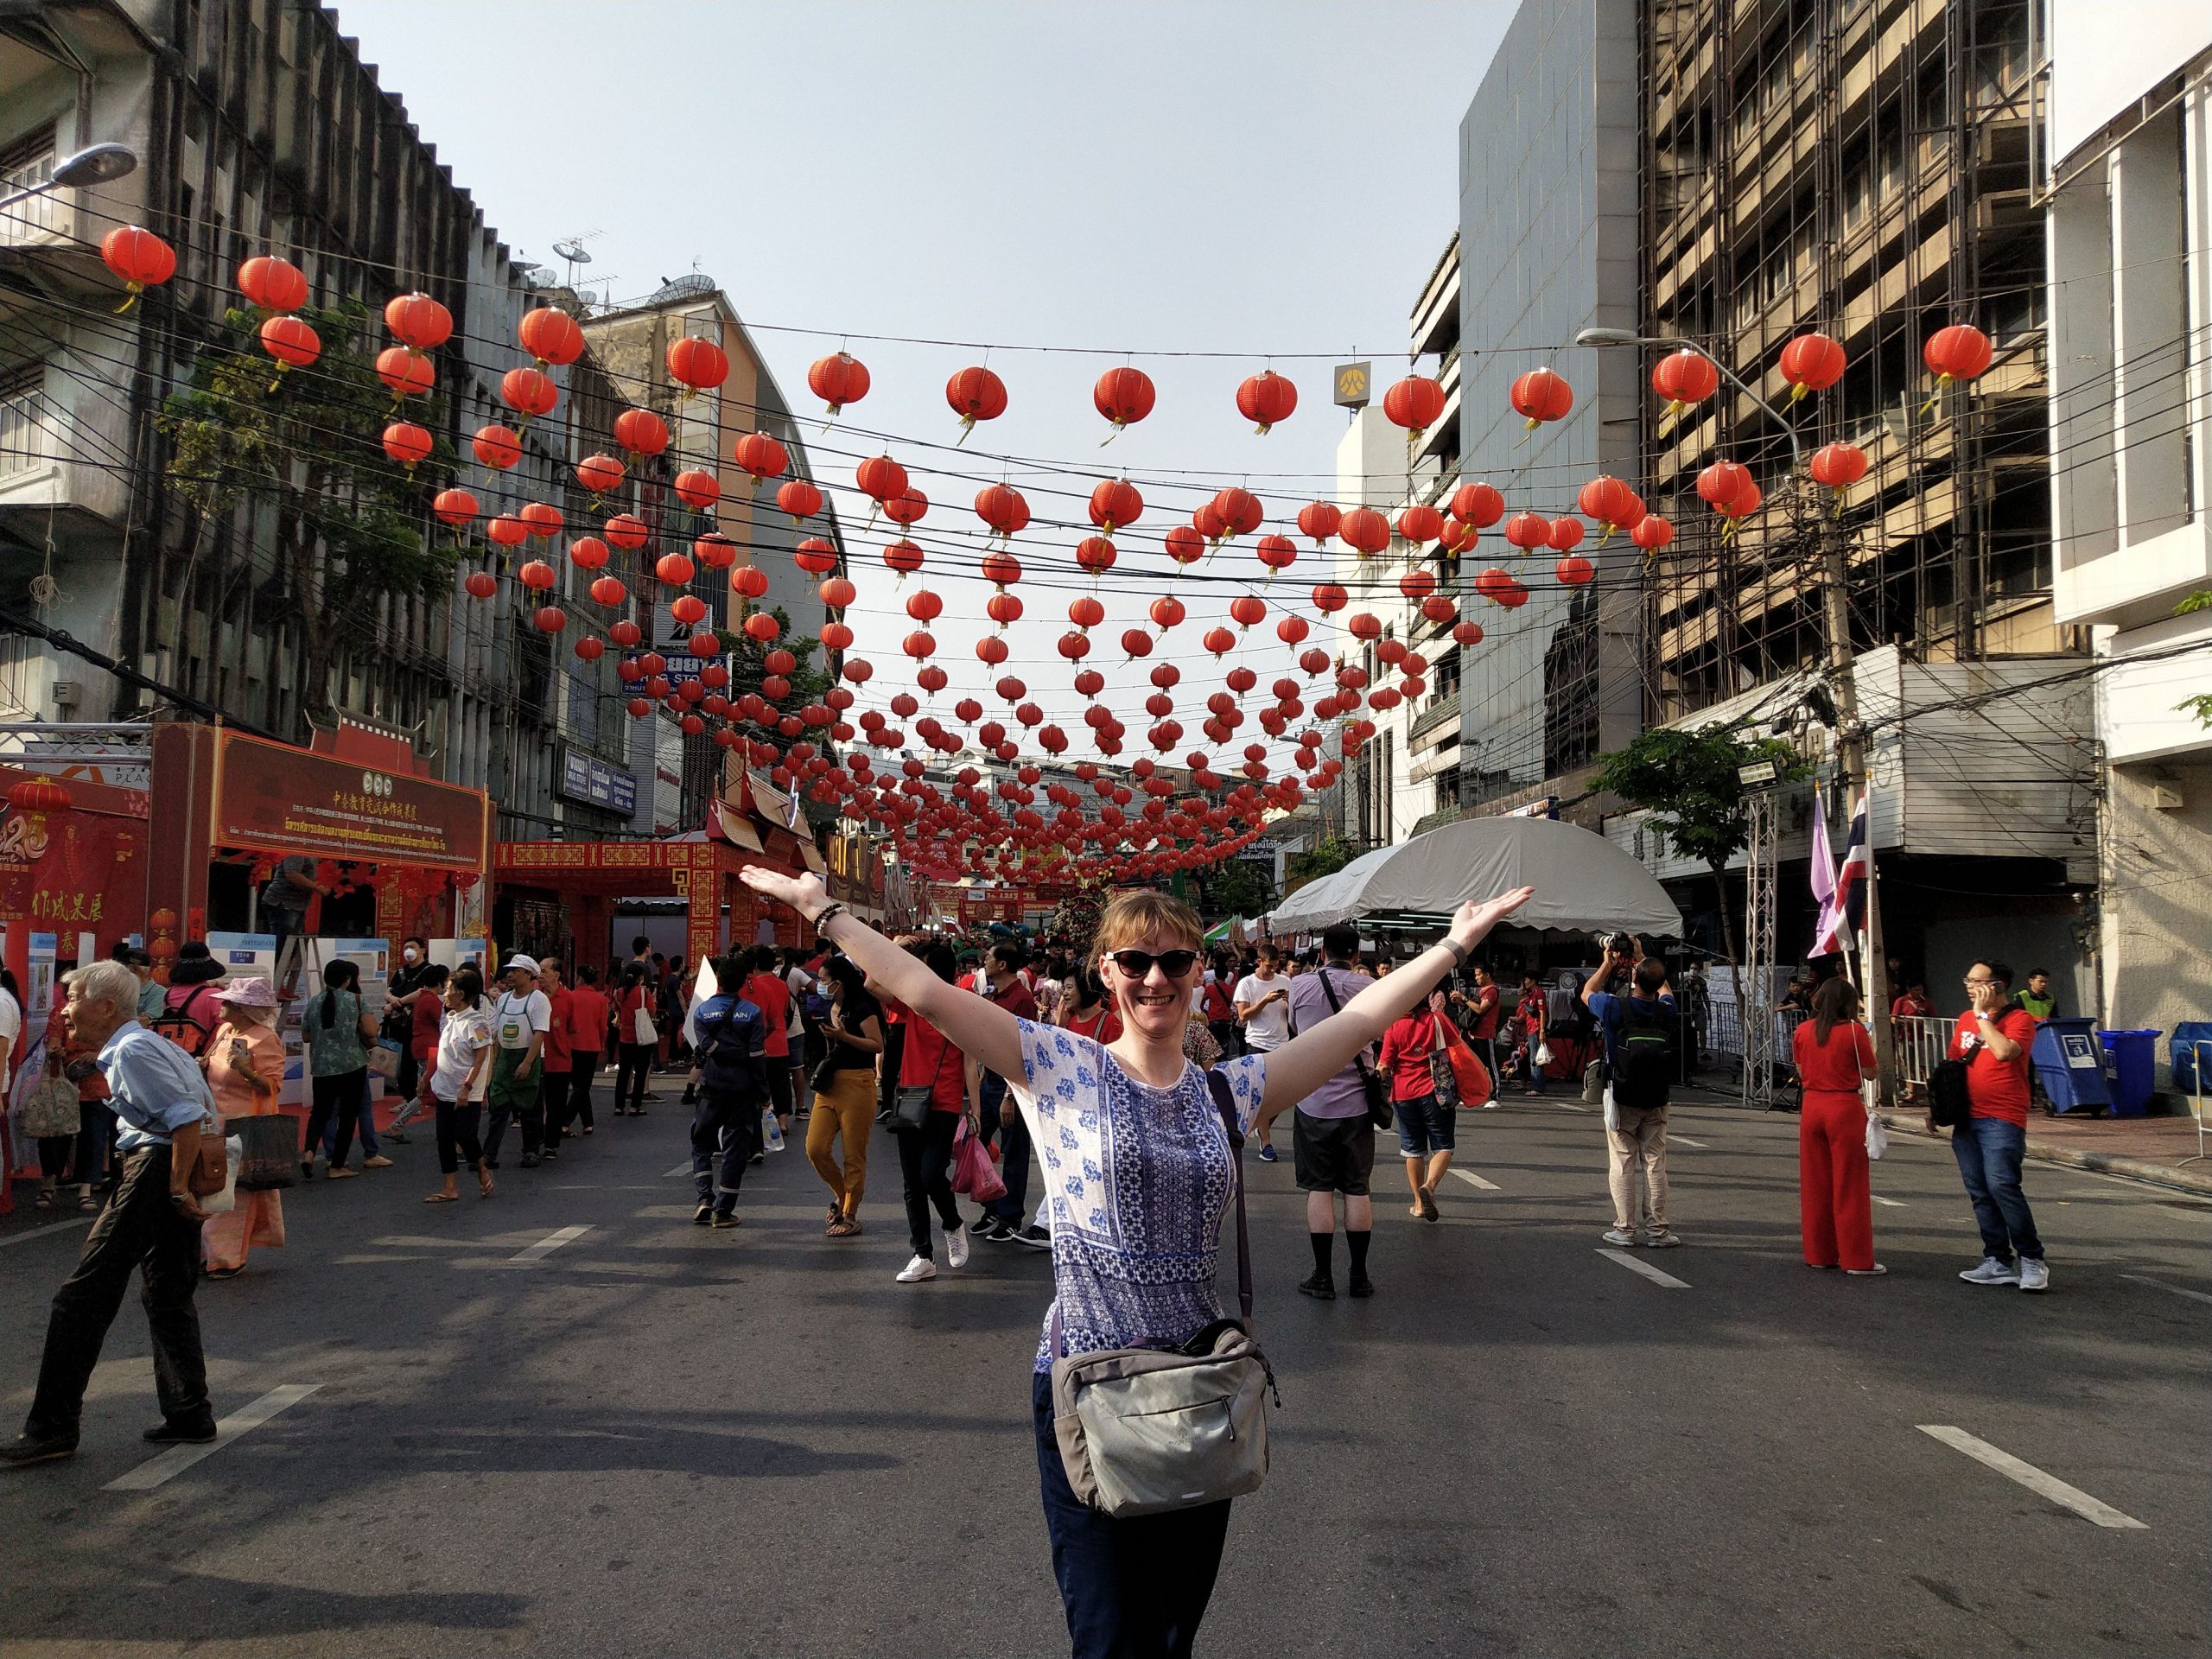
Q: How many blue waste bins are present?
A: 2